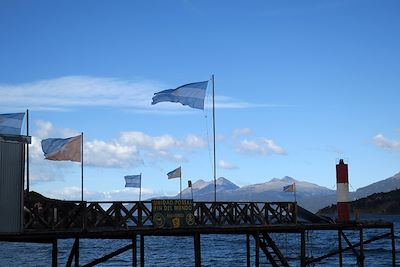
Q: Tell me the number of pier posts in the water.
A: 11